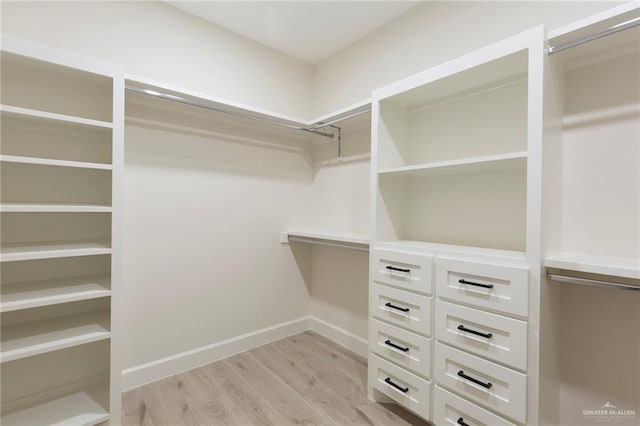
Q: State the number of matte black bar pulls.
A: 8